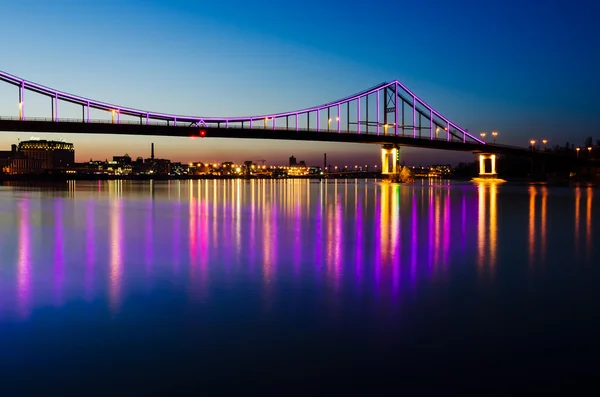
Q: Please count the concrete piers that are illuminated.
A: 2